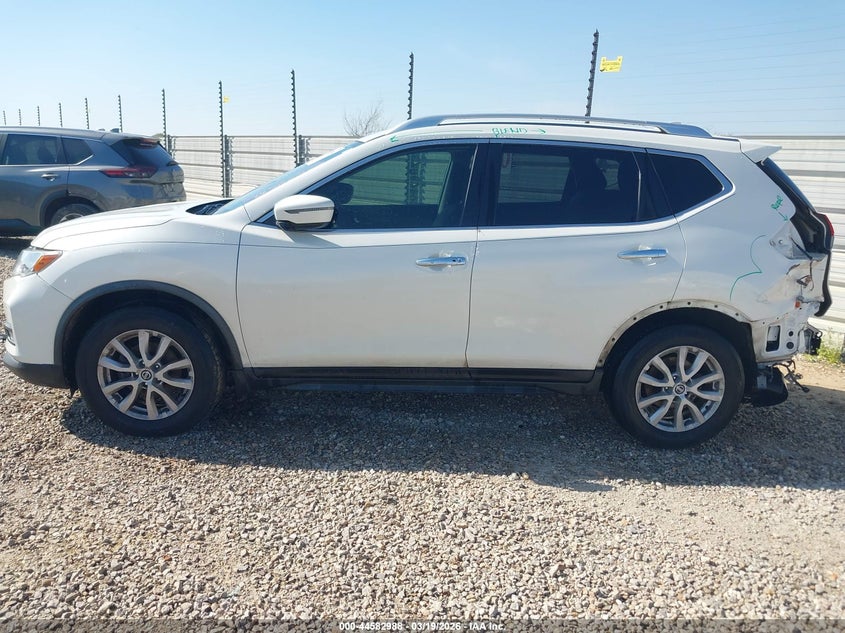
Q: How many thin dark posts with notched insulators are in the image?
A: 11